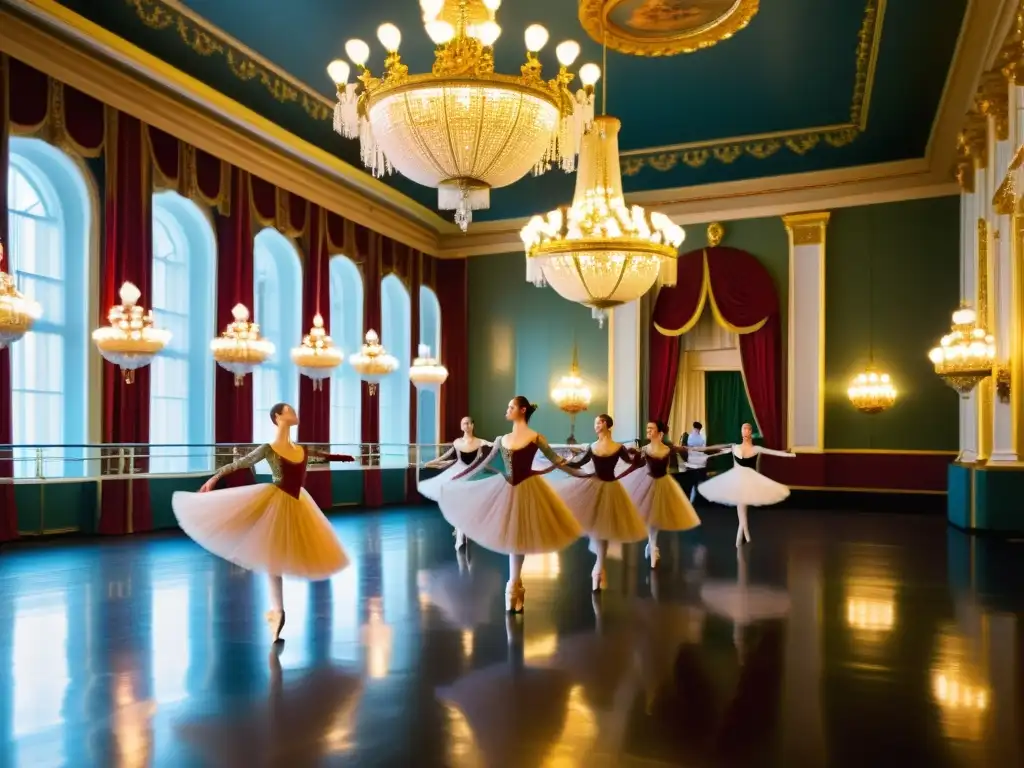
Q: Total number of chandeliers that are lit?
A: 11